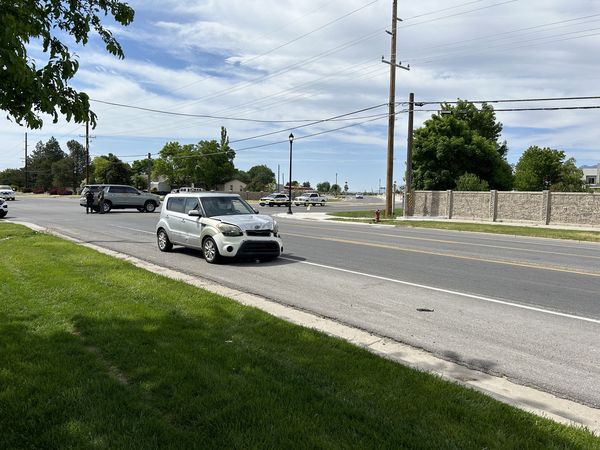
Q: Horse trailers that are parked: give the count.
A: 0